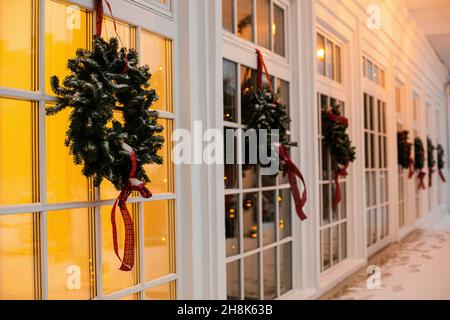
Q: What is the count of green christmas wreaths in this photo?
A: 7